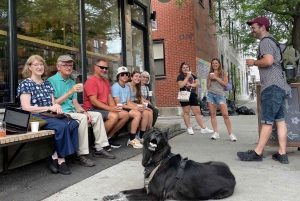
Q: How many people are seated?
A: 6